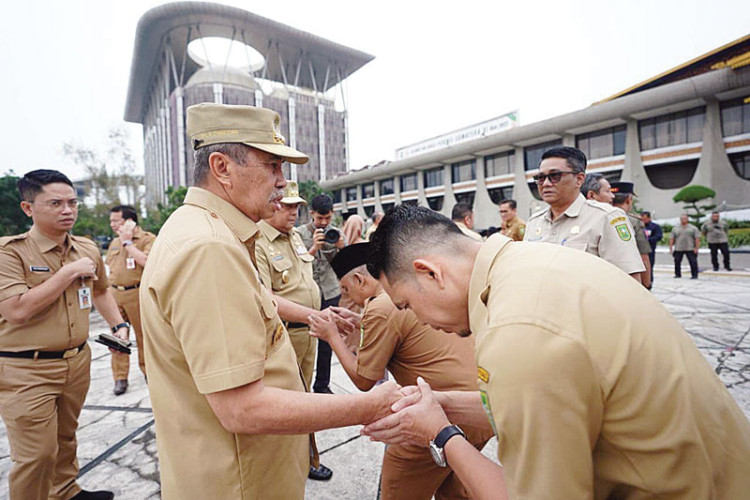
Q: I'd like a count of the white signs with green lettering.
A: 1